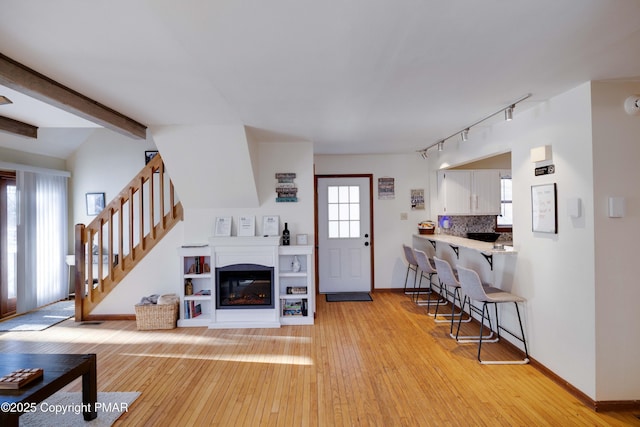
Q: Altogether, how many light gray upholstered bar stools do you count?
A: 4